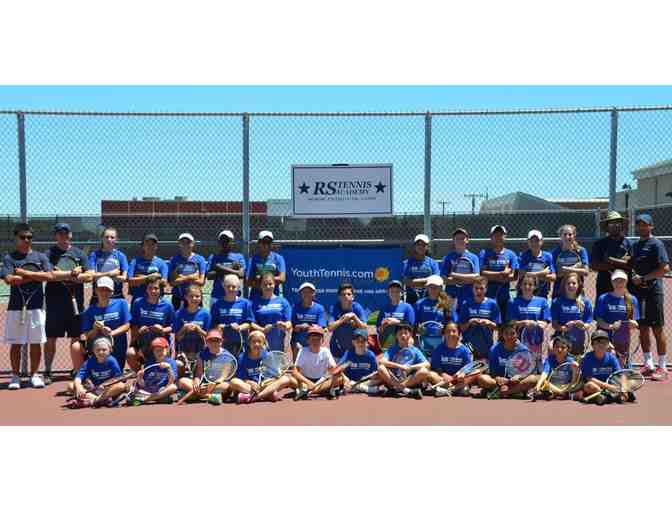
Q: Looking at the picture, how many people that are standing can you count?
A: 14